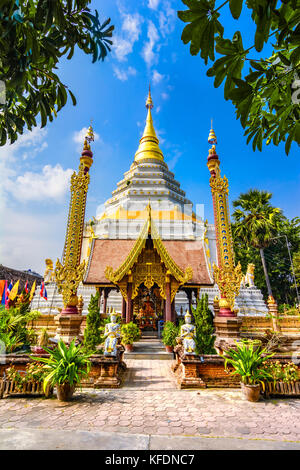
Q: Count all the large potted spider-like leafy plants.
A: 2